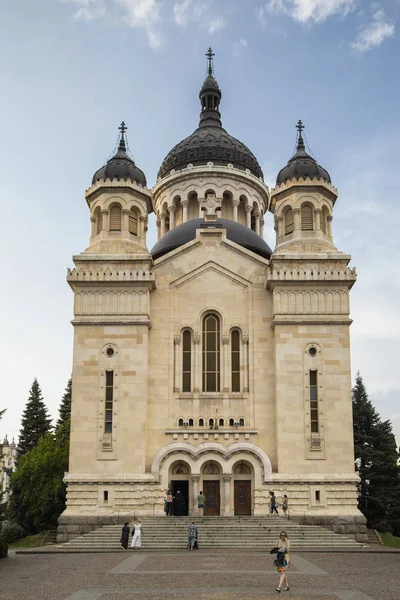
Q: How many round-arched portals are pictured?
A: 3